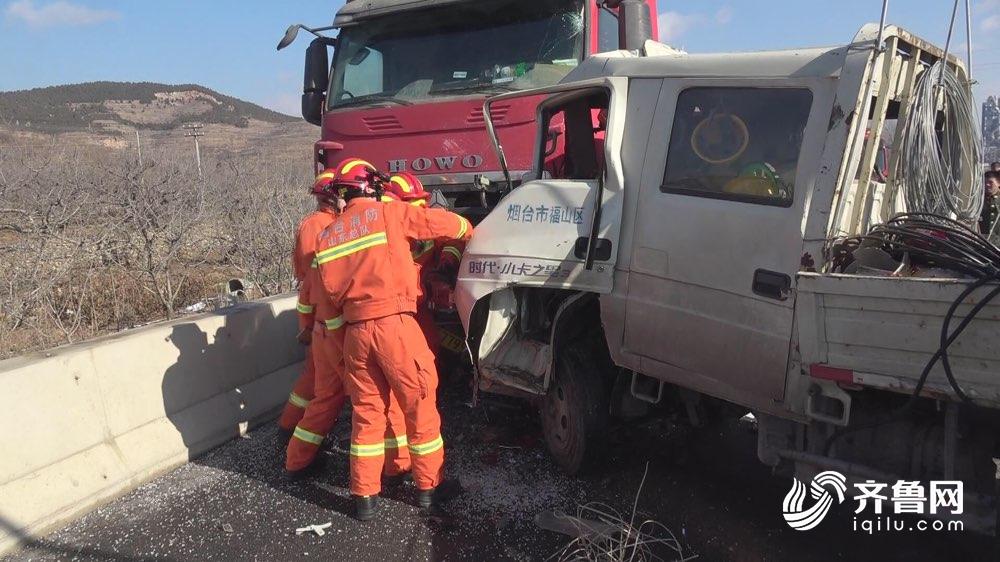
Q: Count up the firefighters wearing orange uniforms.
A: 3